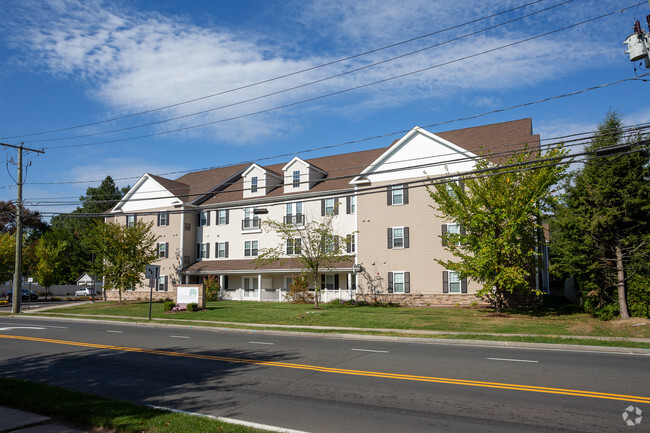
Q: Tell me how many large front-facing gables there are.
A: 2